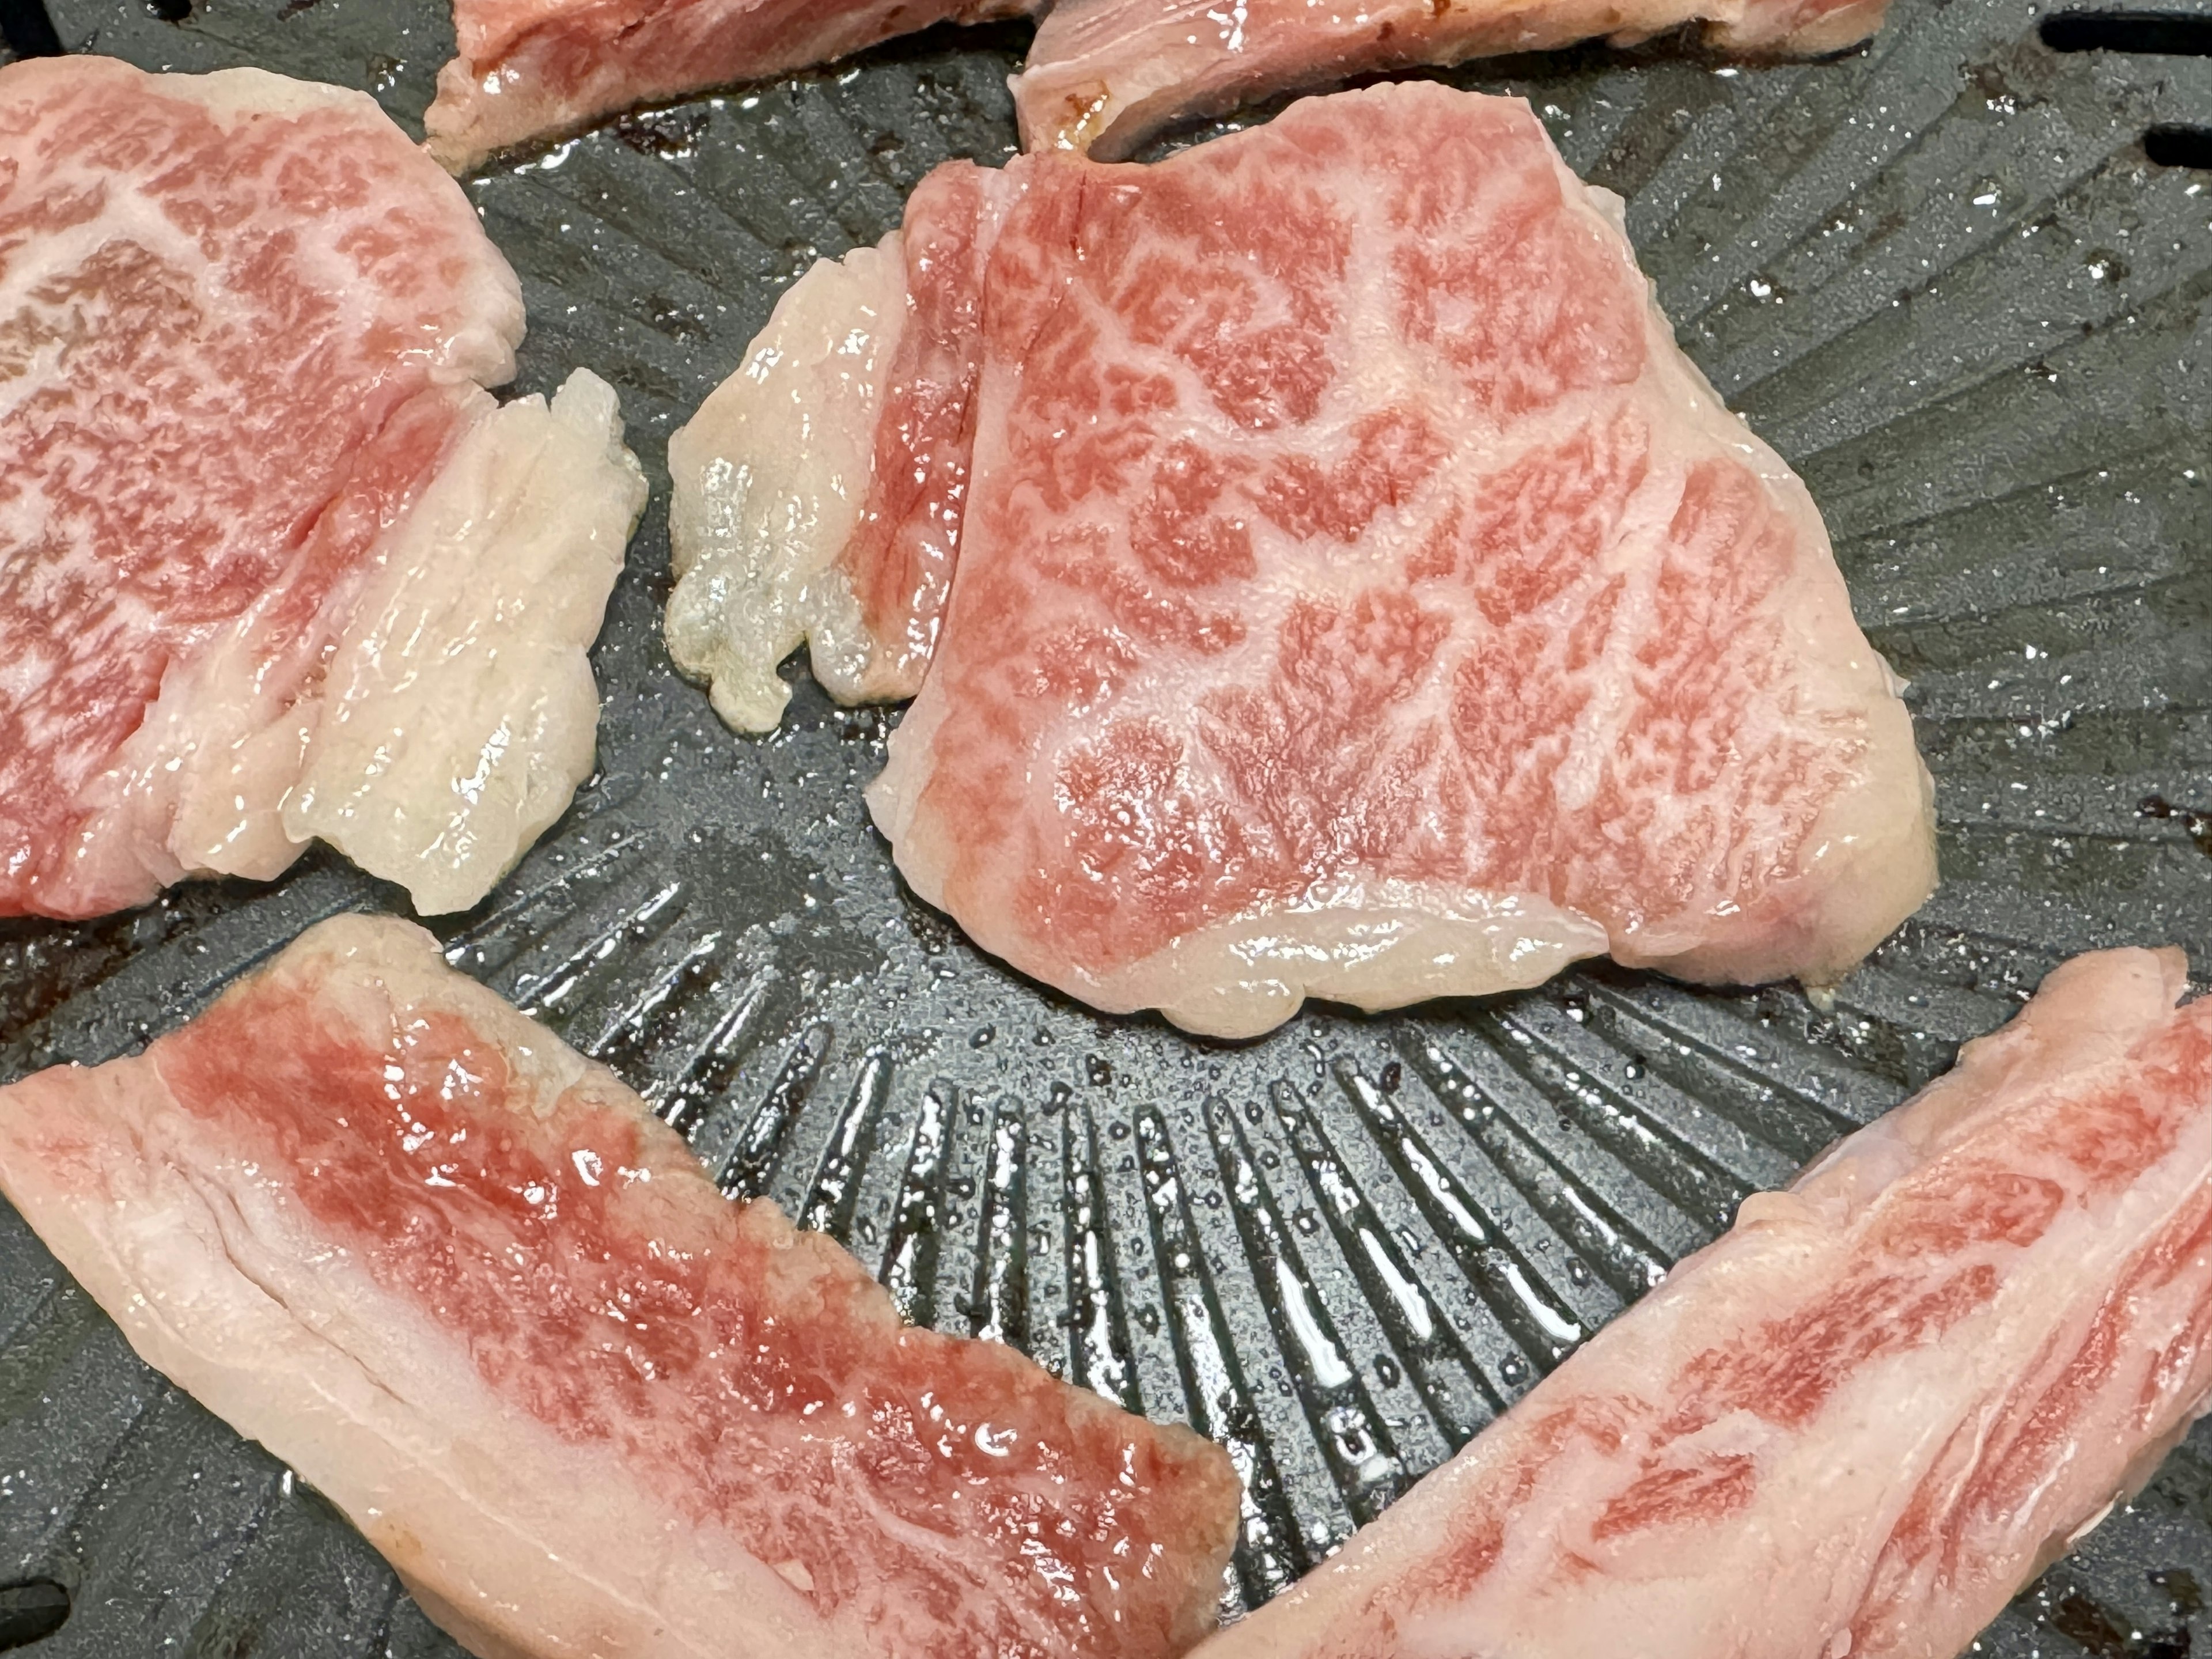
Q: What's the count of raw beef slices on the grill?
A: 6